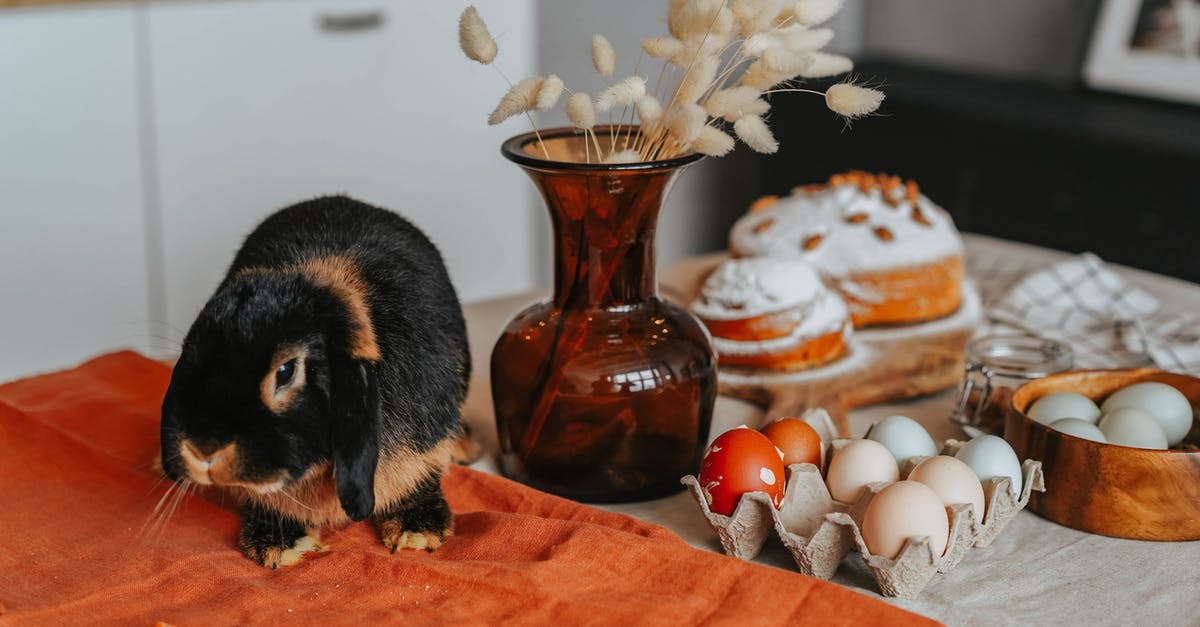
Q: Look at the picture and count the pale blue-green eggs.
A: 6